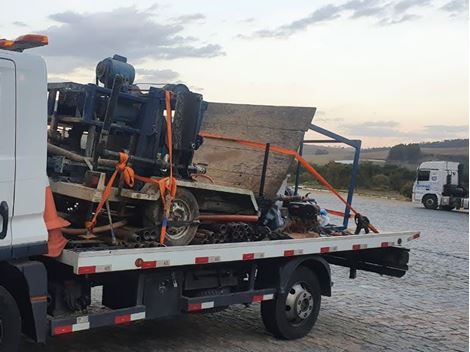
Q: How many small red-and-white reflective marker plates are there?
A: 13